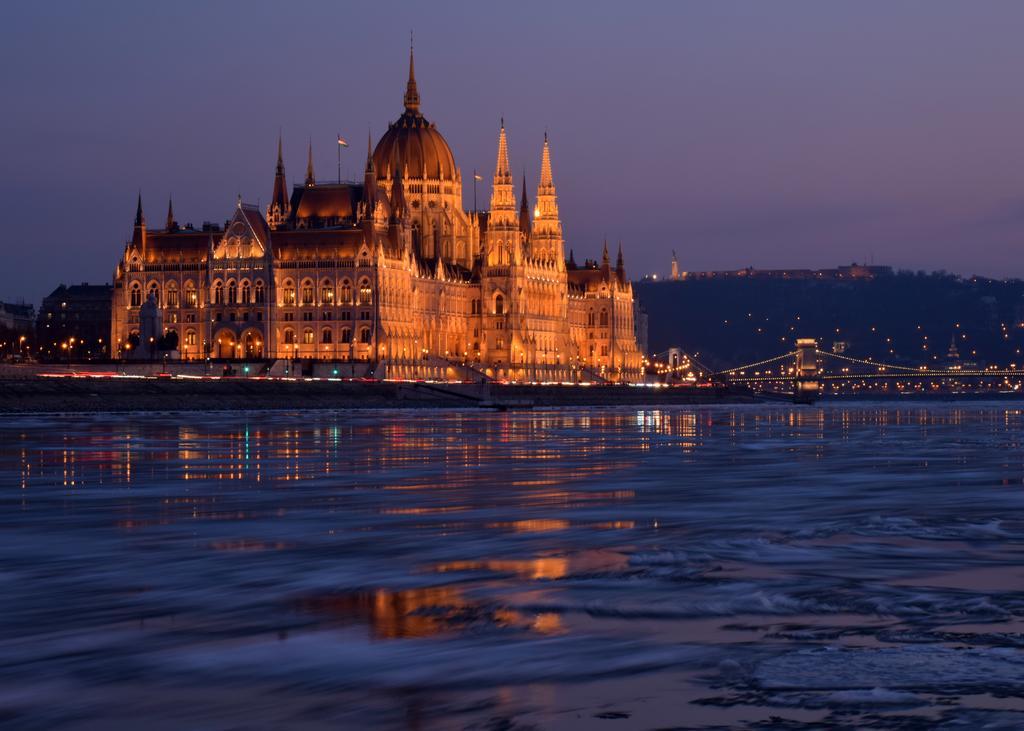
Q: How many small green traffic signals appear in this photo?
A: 2